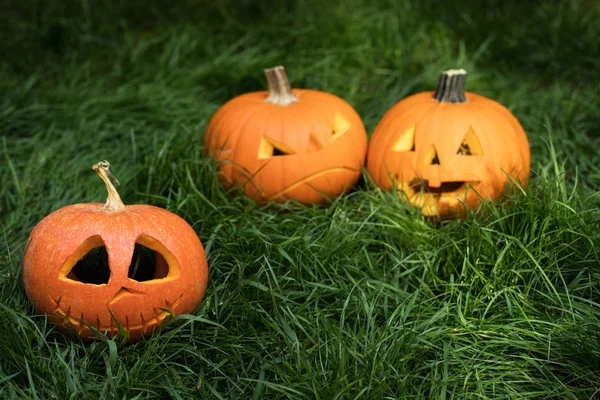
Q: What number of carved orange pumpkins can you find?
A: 3